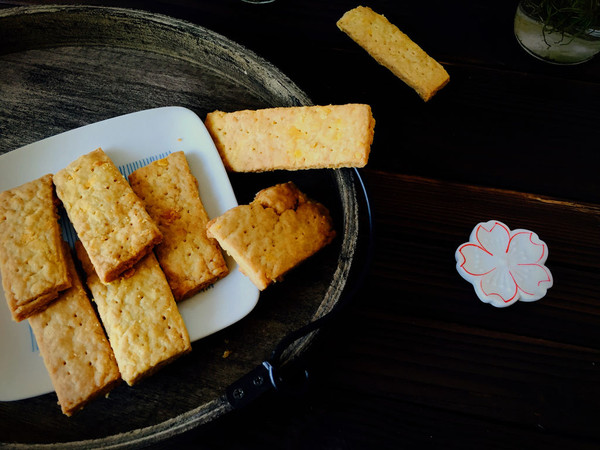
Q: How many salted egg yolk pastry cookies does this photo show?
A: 8